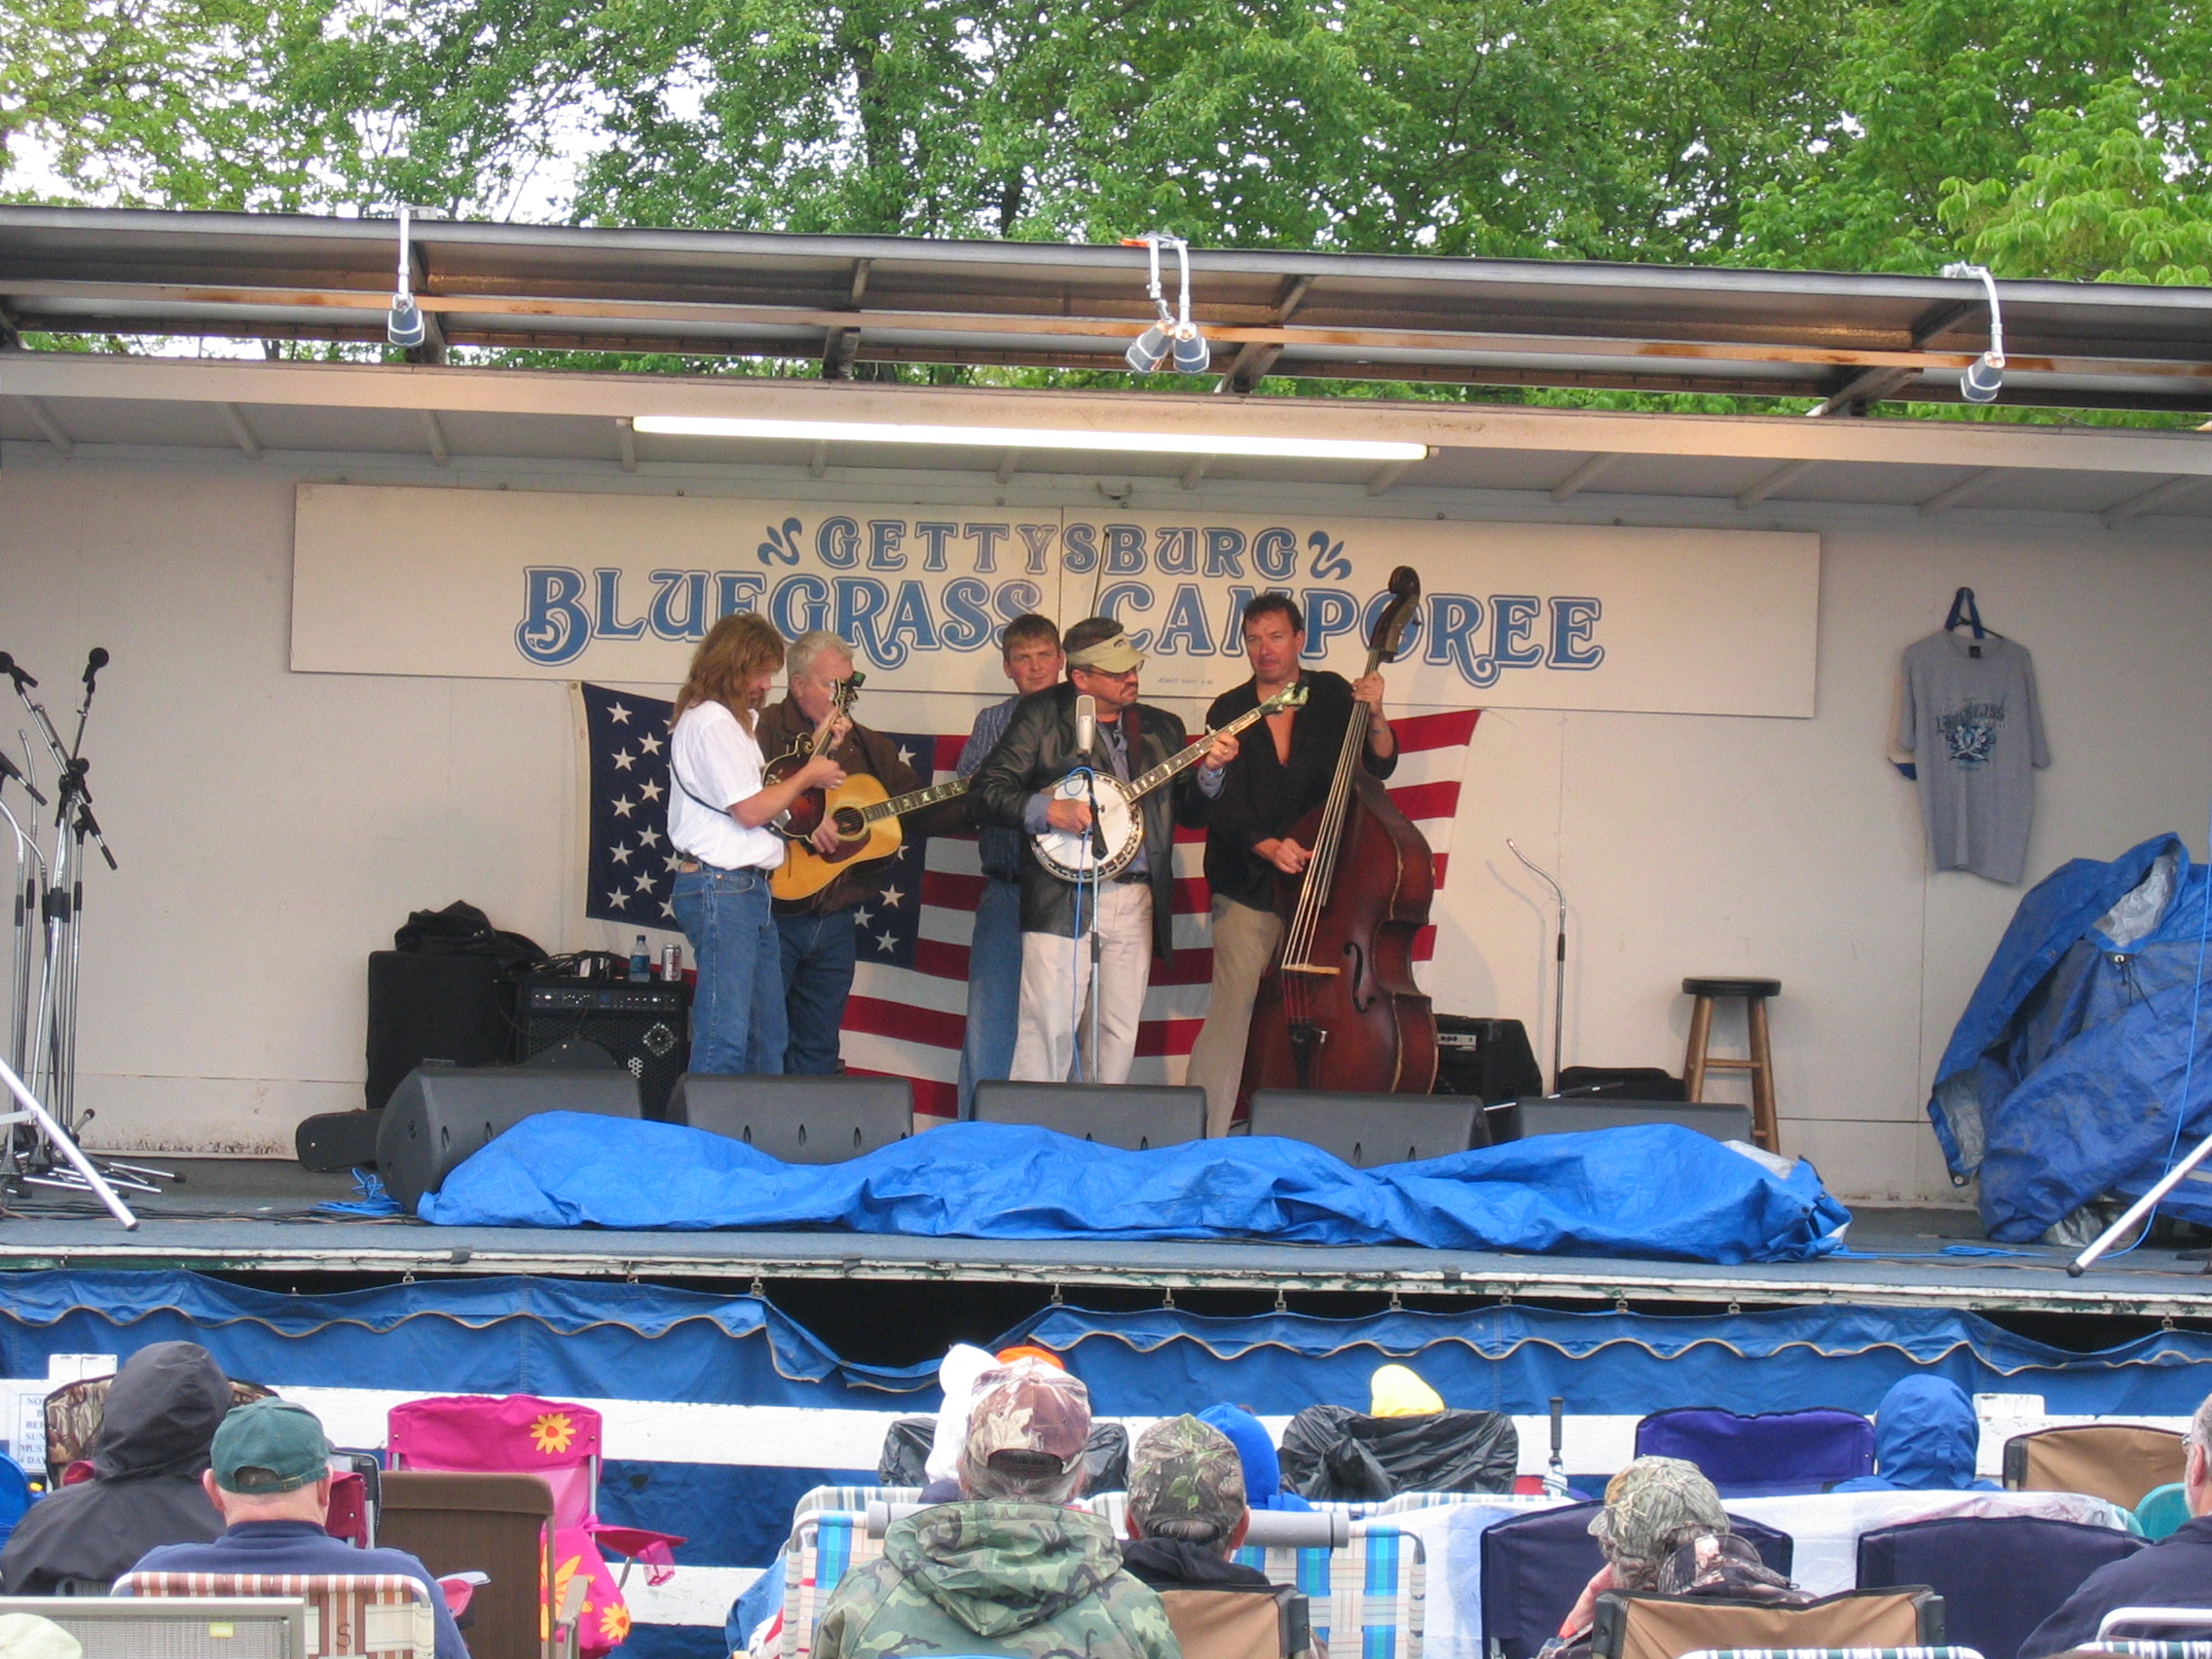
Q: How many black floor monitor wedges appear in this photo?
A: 5